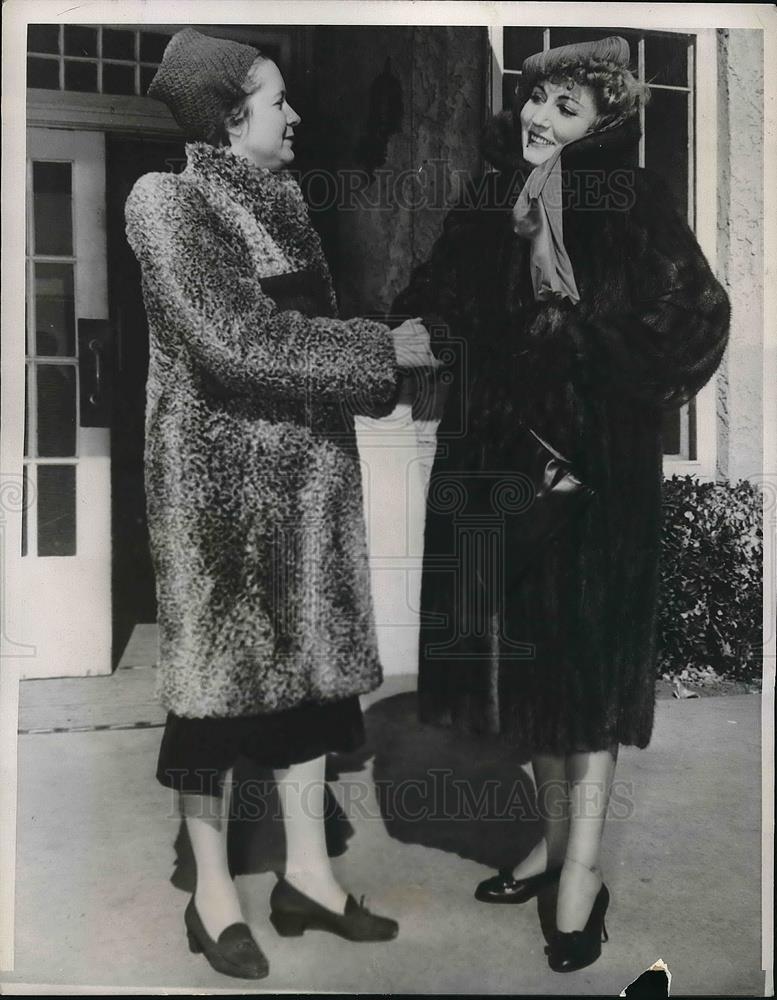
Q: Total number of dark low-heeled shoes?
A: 2